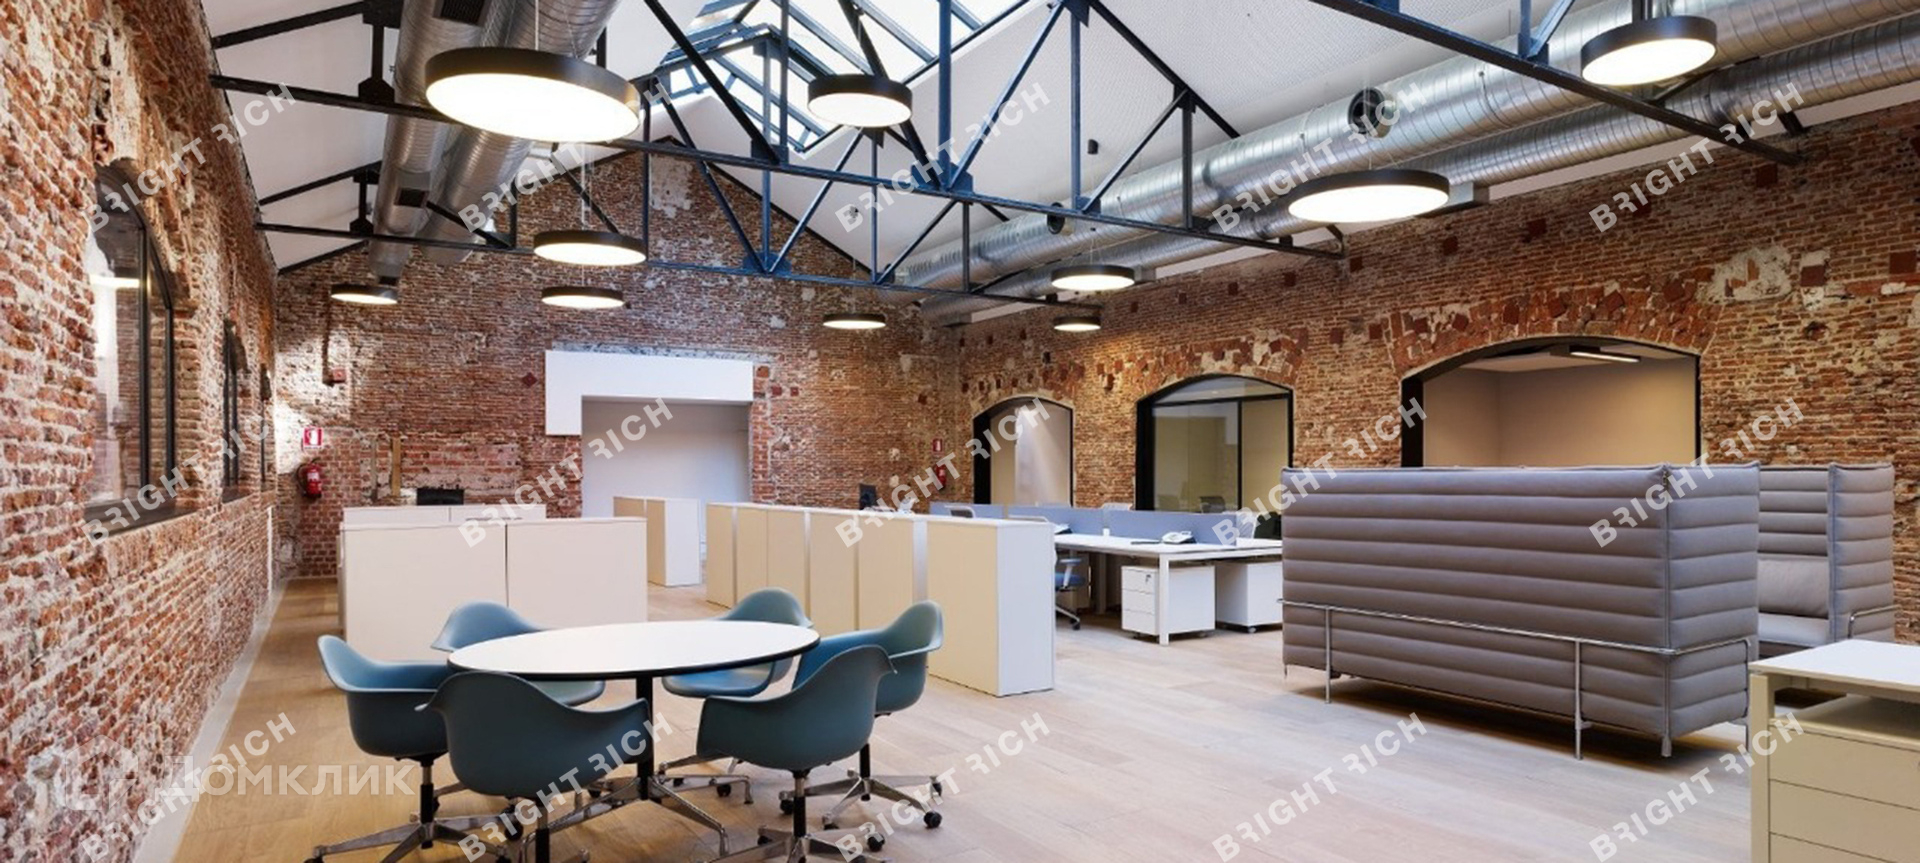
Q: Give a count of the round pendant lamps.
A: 10